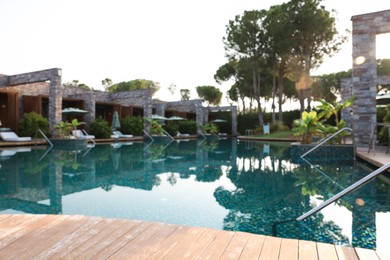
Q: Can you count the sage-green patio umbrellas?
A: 5